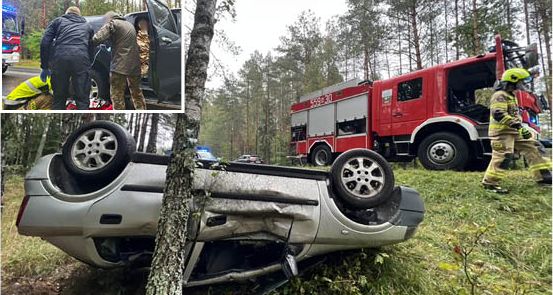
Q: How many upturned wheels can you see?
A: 2